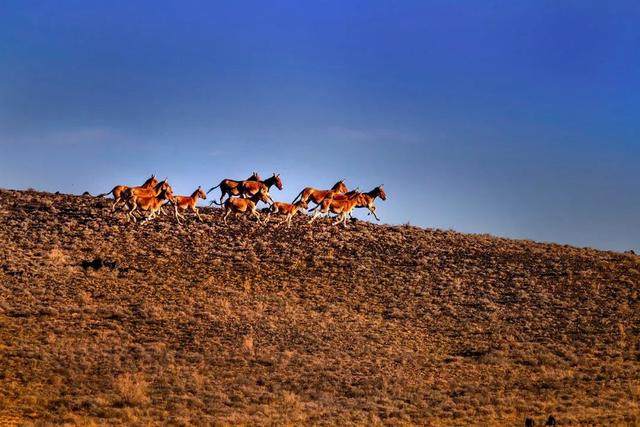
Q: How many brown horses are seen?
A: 11